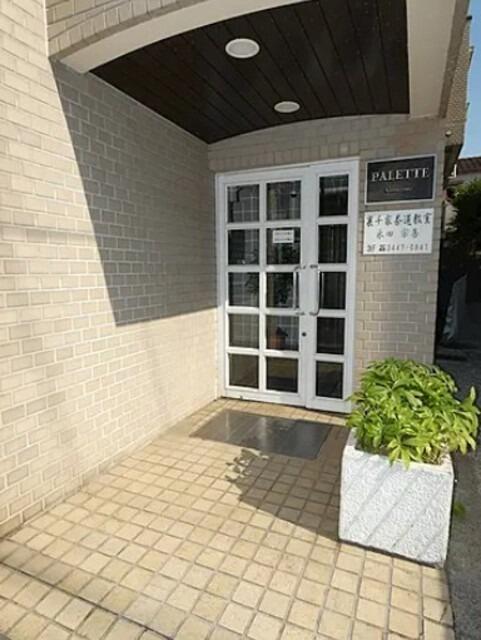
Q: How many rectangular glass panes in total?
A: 15